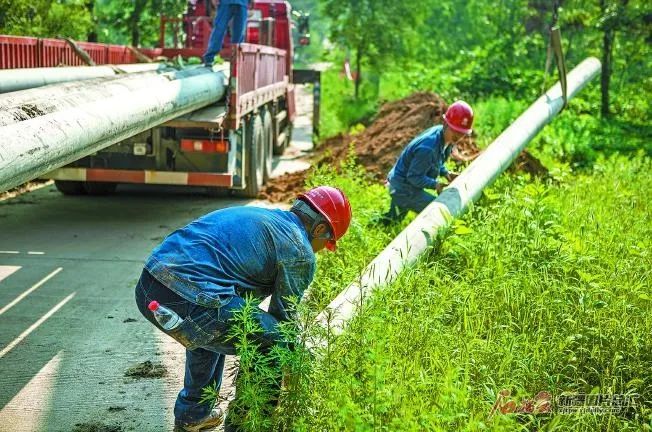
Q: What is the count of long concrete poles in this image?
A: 4